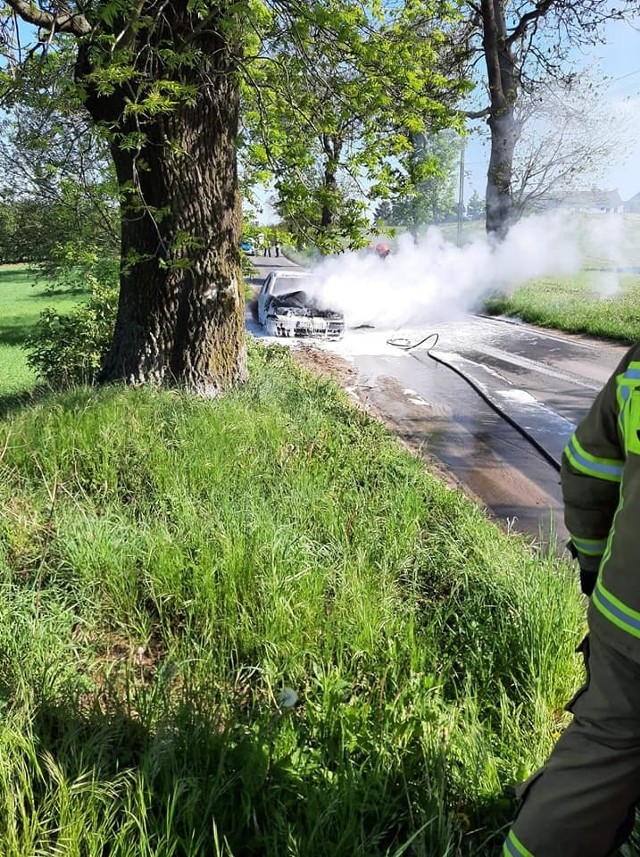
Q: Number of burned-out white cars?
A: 1